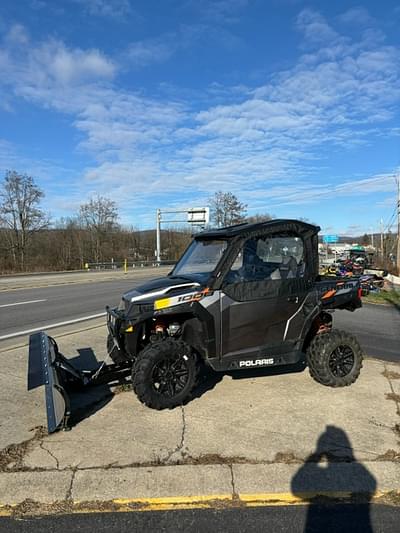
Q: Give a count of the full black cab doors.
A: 1